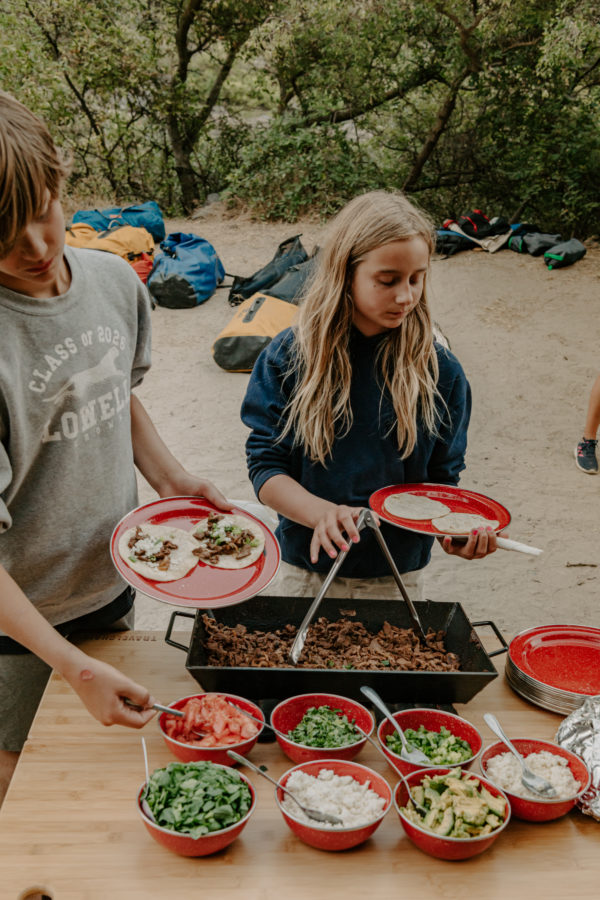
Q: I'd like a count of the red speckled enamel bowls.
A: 7